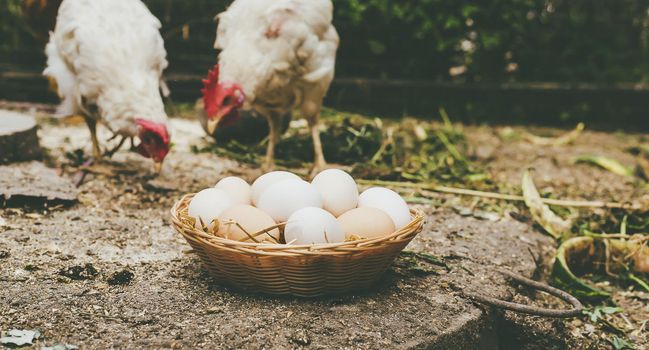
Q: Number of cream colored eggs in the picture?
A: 2